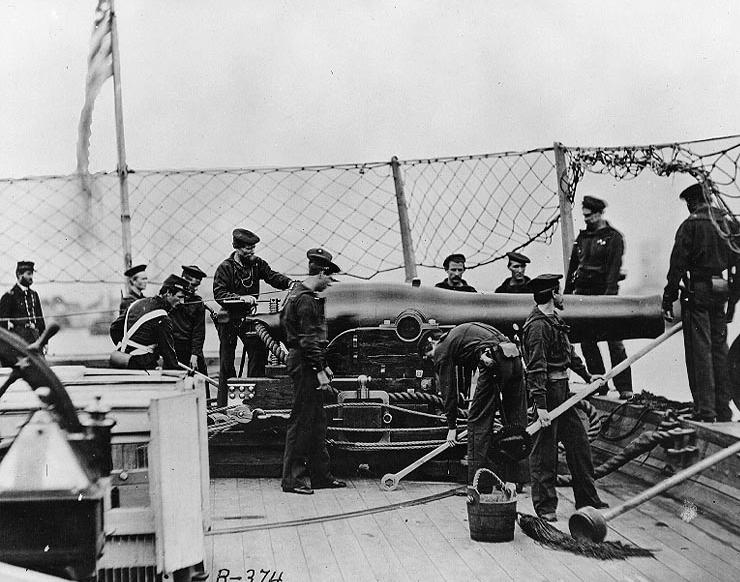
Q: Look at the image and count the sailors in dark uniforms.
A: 12